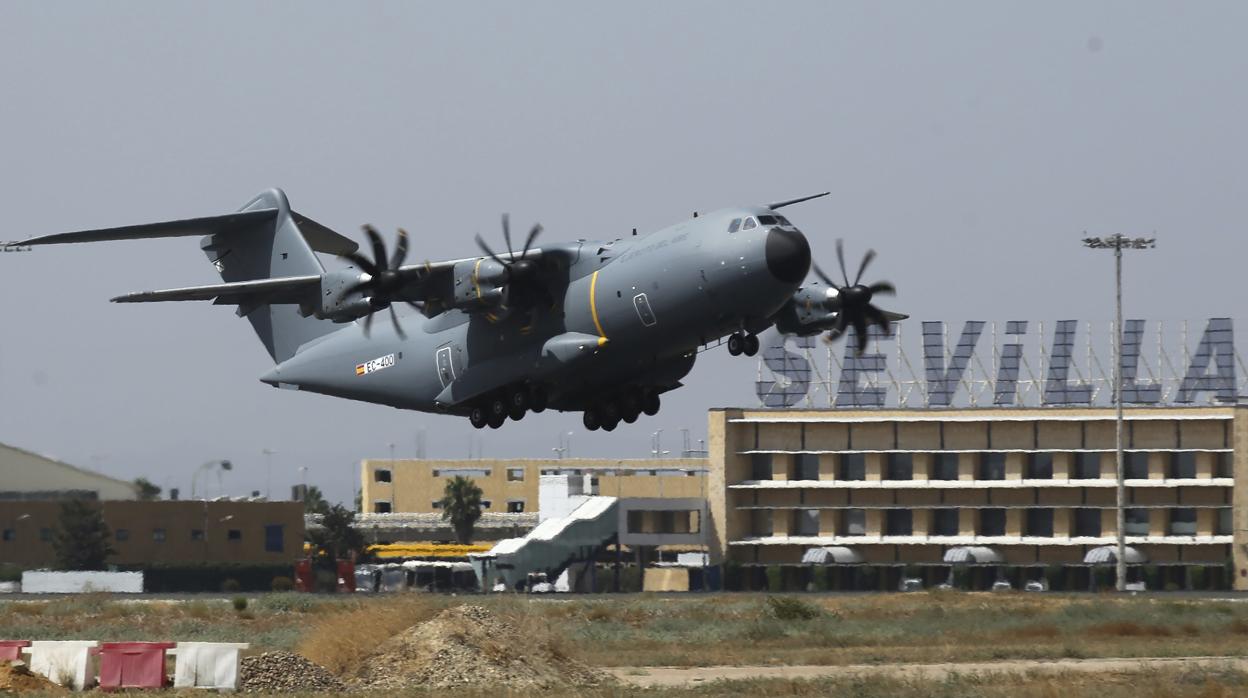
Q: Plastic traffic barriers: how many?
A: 4